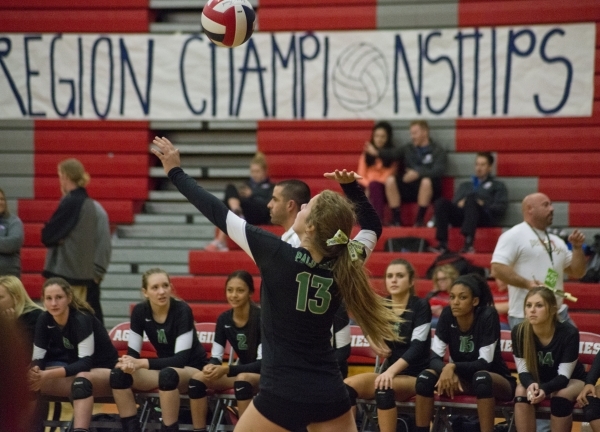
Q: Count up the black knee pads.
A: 11